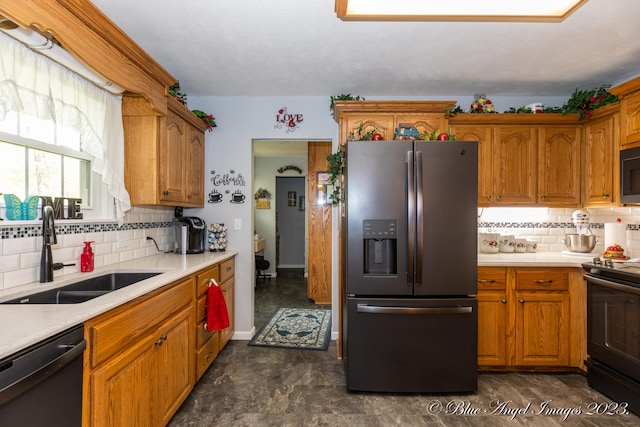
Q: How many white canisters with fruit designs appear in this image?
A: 4